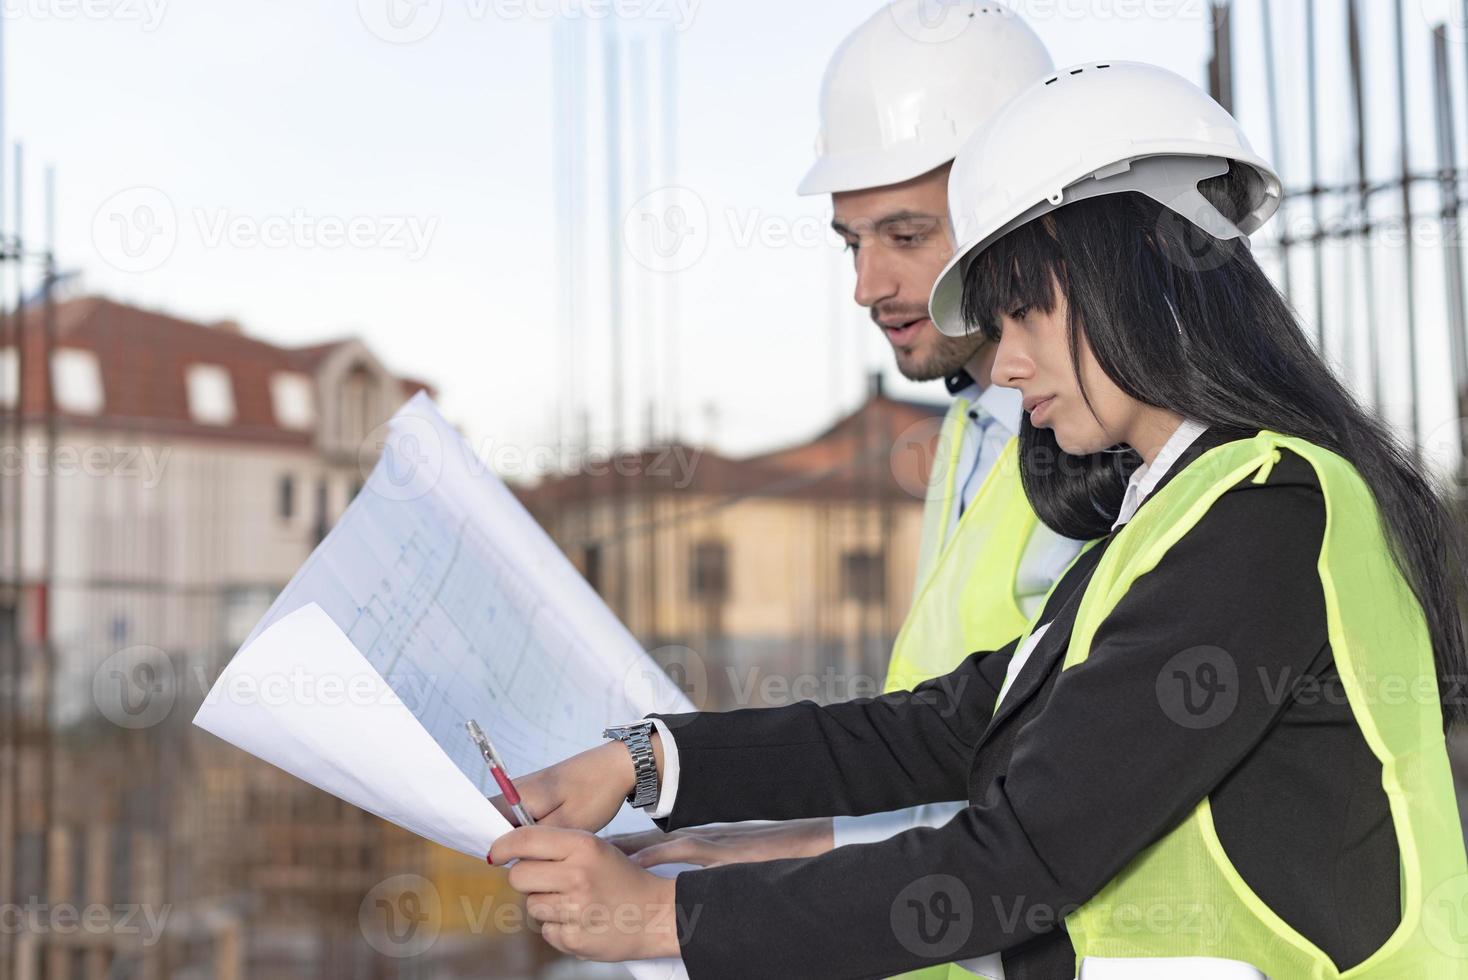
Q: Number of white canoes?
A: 0